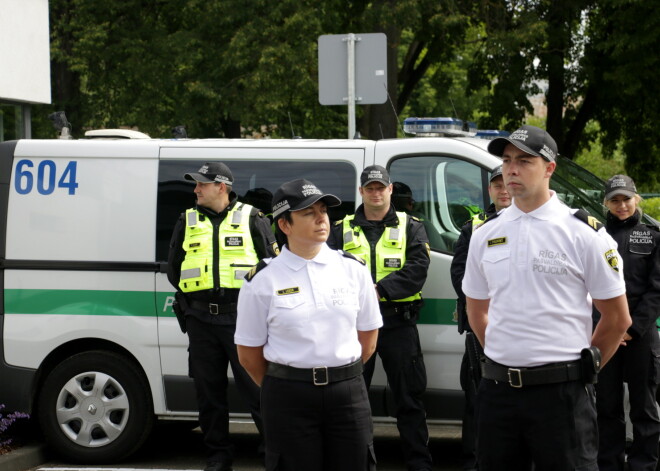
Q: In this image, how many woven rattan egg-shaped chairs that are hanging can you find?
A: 0